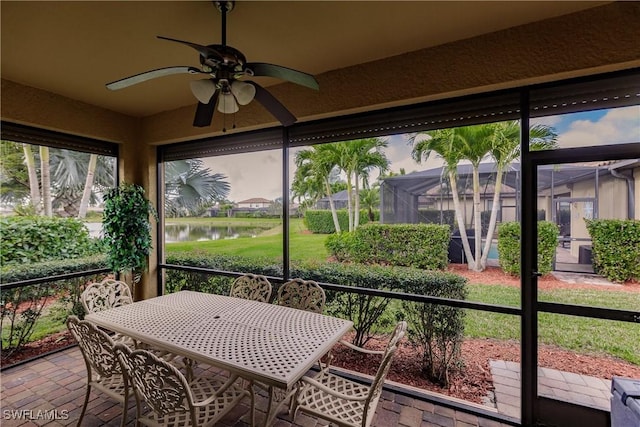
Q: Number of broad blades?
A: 5